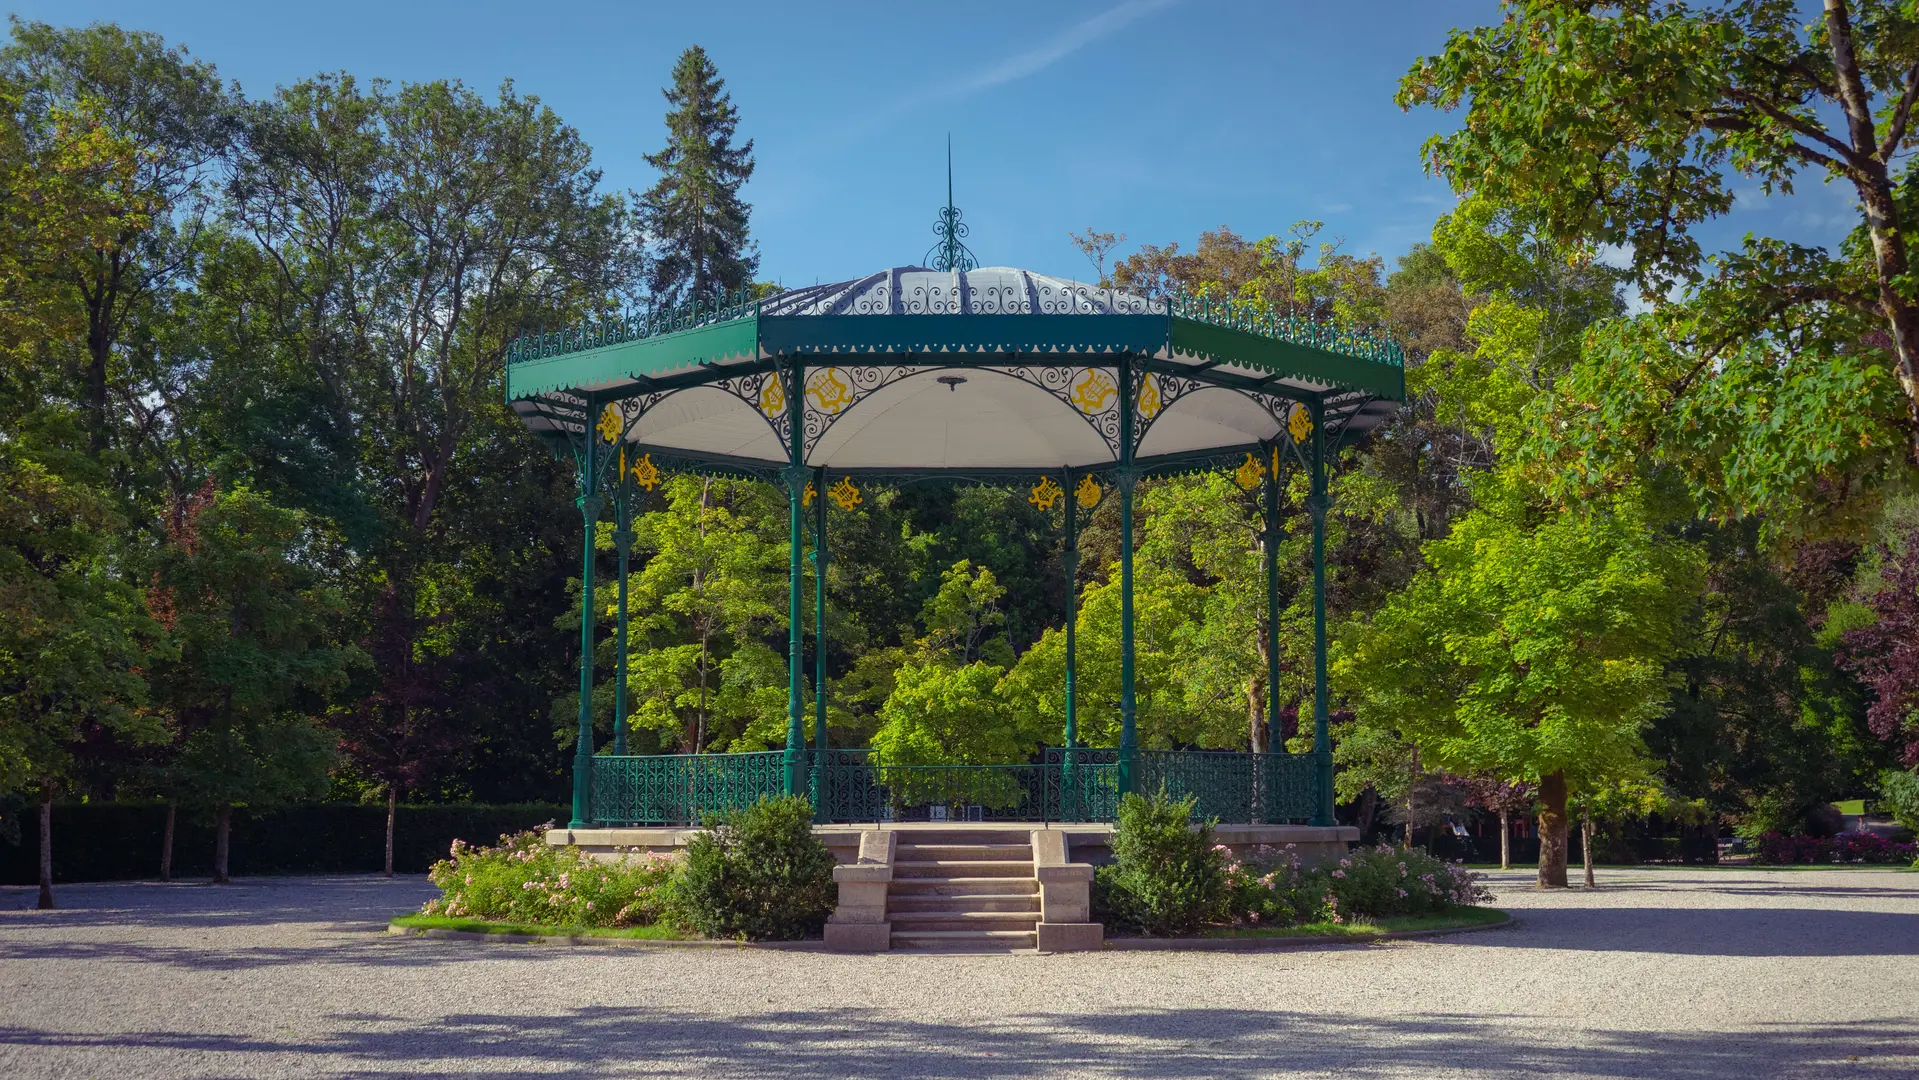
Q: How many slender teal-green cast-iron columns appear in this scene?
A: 8